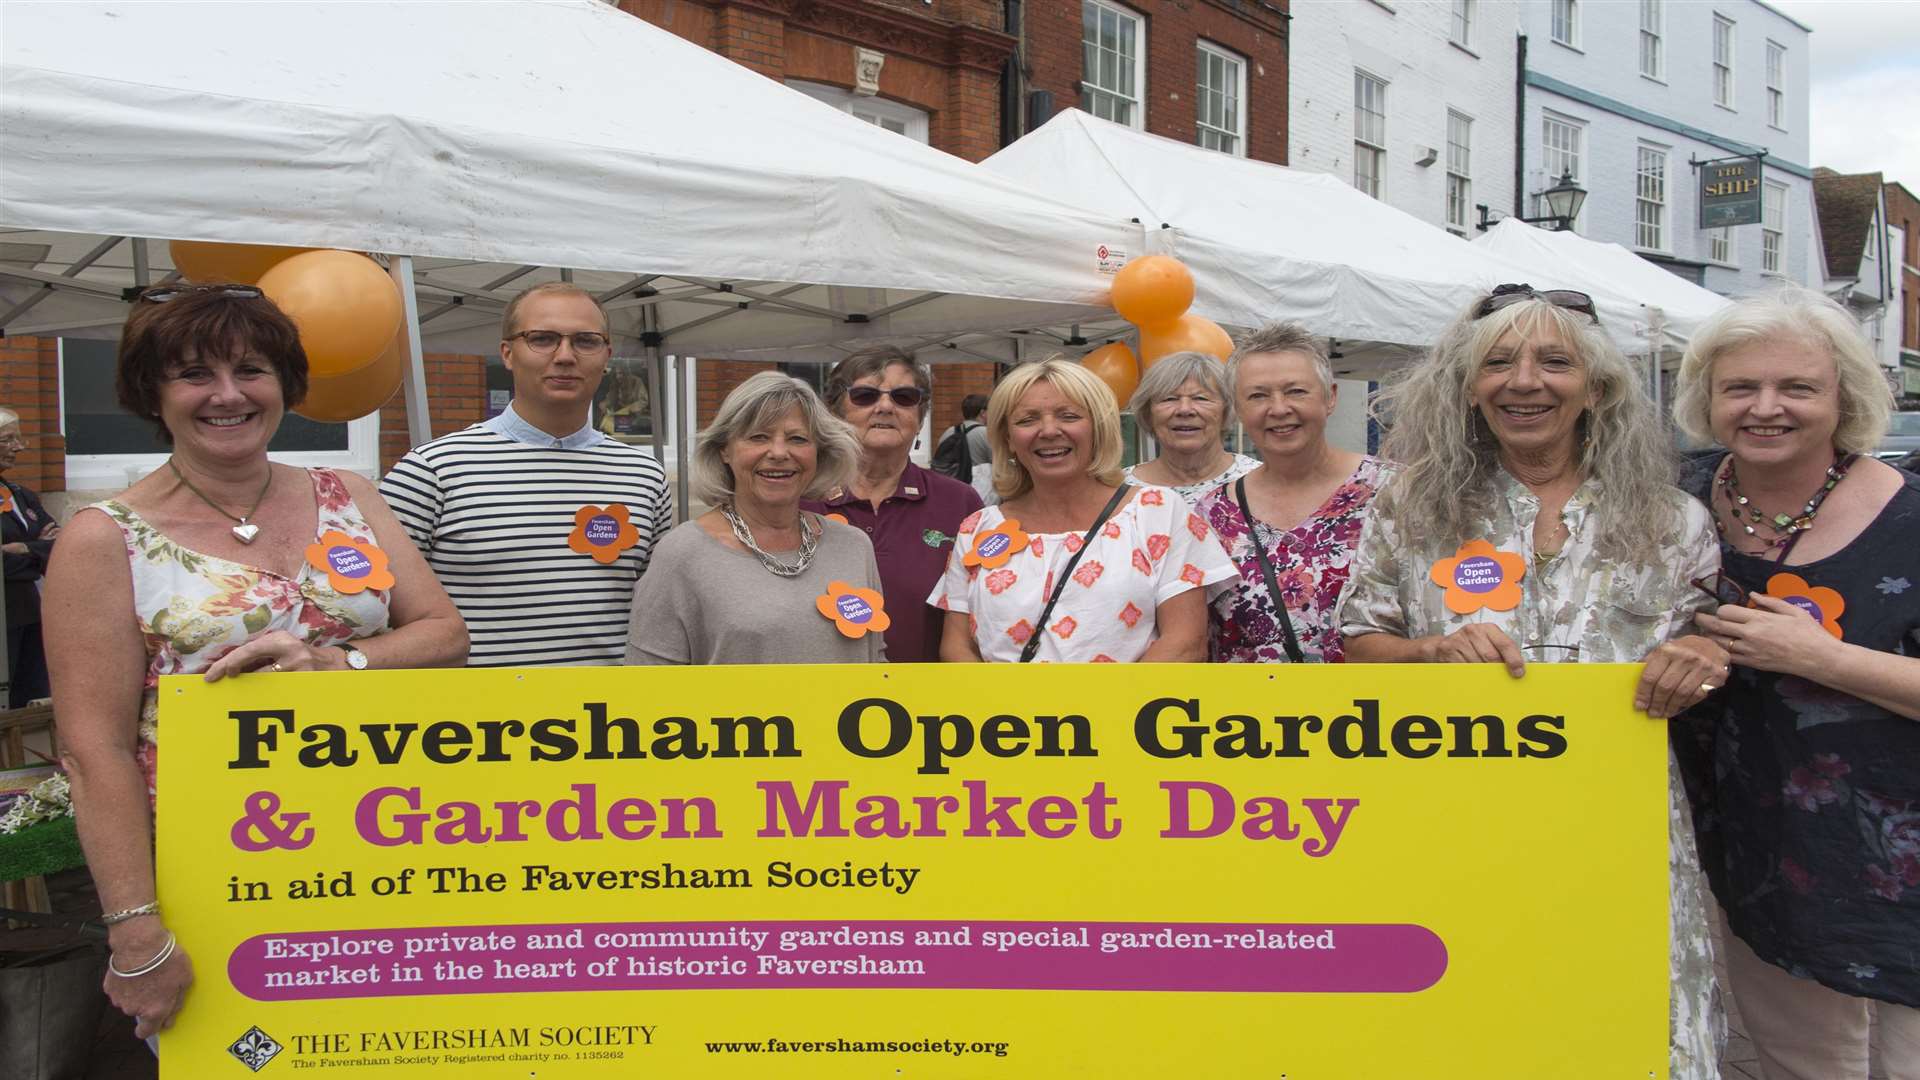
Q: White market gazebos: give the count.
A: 3